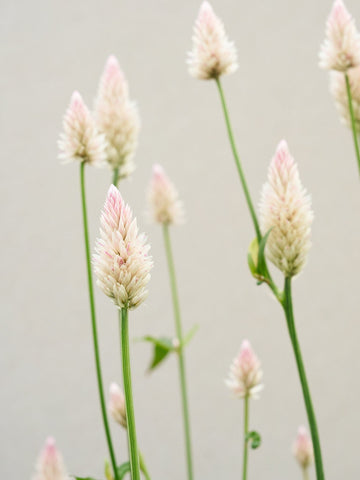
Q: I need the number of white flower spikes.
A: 12